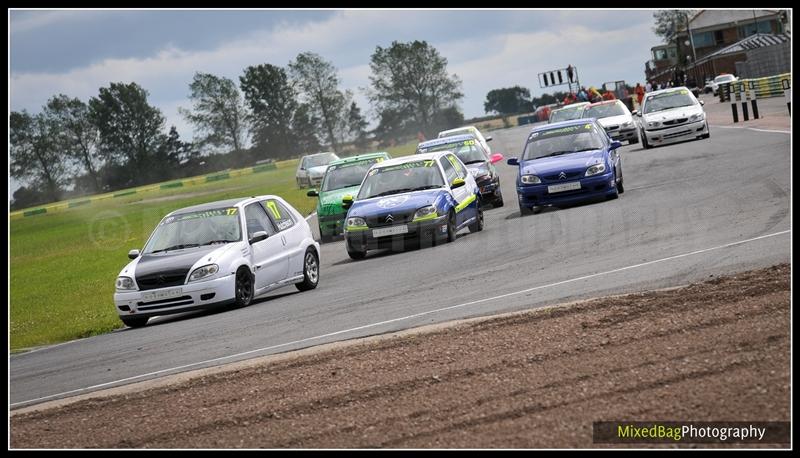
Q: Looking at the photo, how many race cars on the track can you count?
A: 10